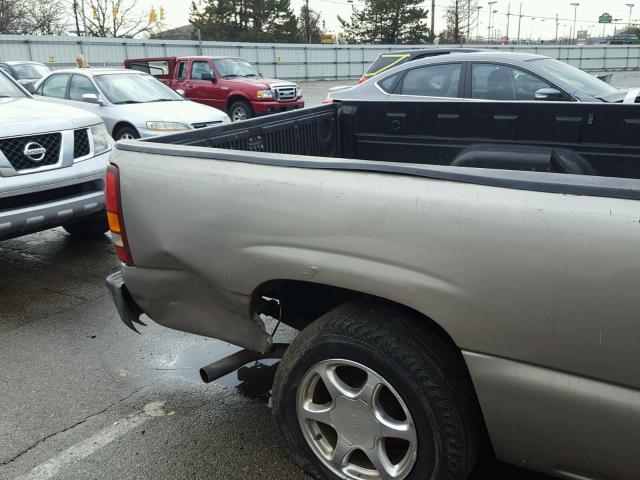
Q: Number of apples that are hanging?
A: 0